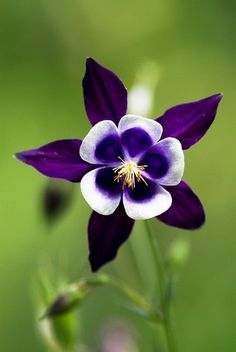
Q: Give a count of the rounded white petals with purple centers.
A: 5